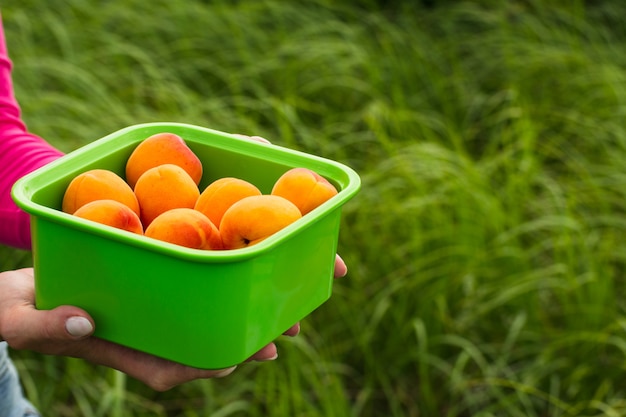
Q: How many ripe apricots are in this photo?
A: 8